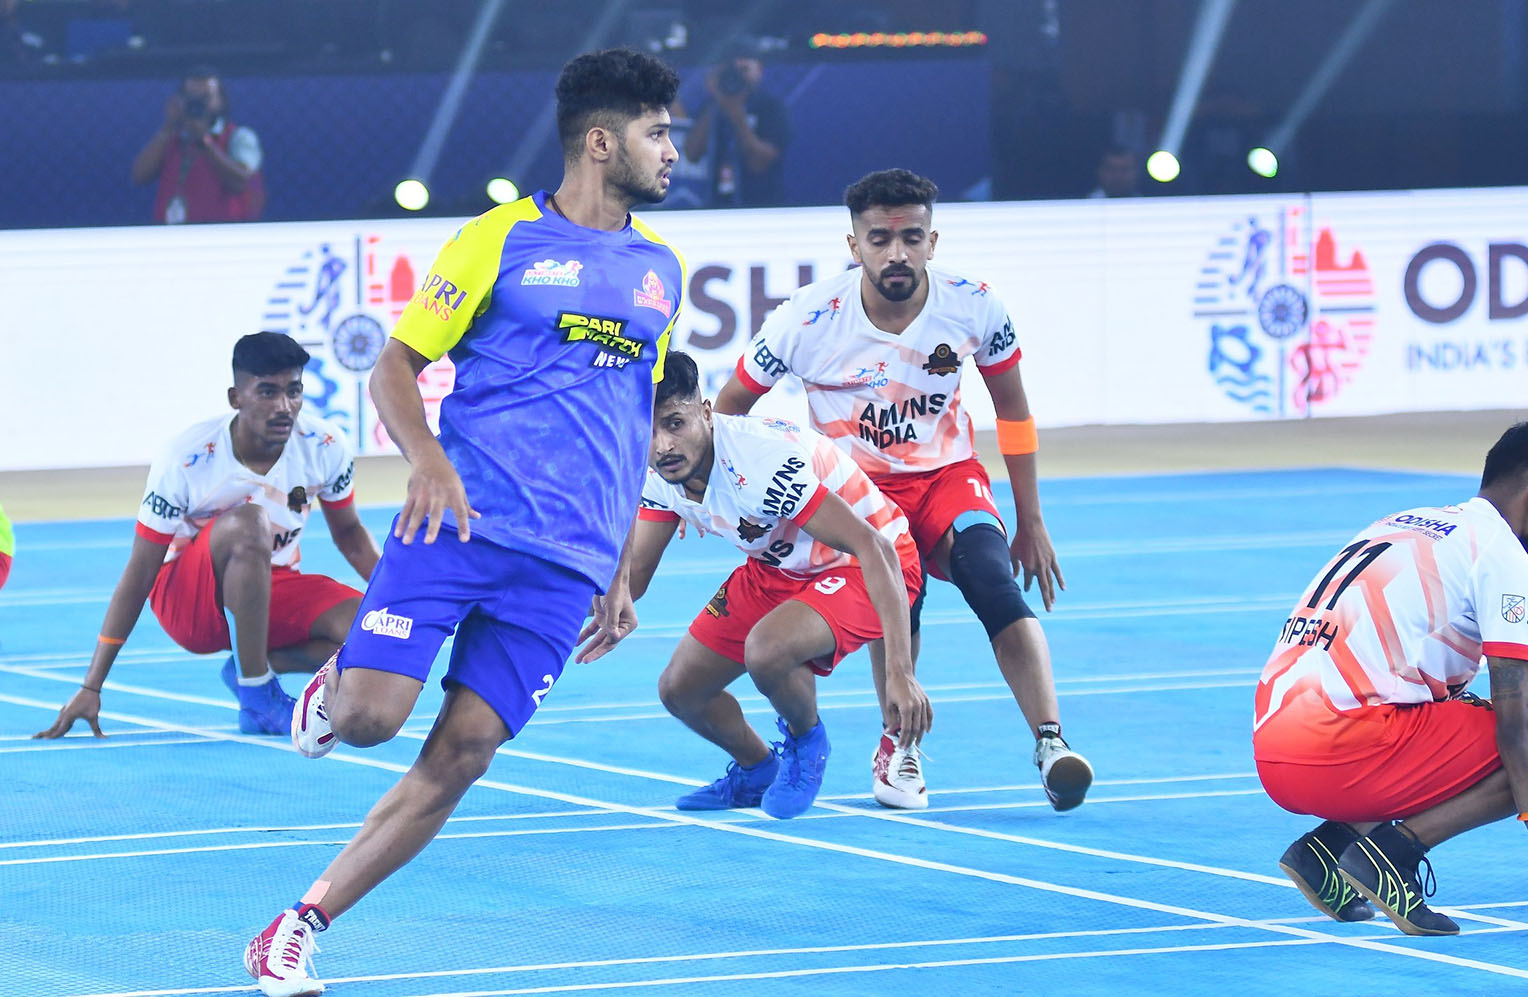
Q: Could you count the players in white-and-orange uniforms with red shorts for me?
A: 4